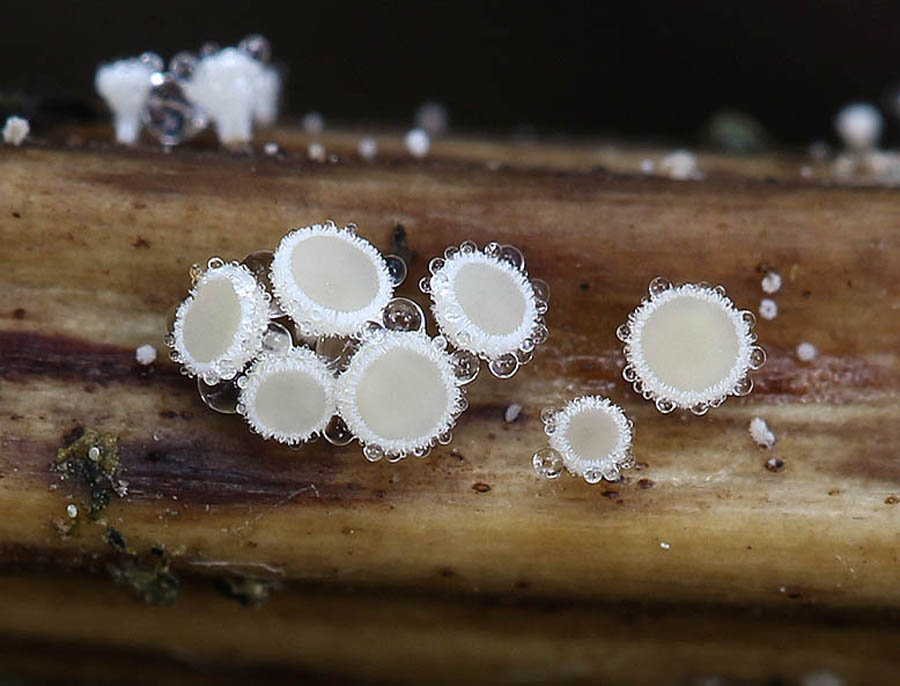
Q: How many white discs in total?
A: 7